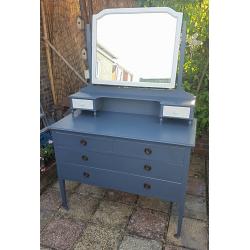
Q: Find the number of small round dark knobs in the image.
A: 6